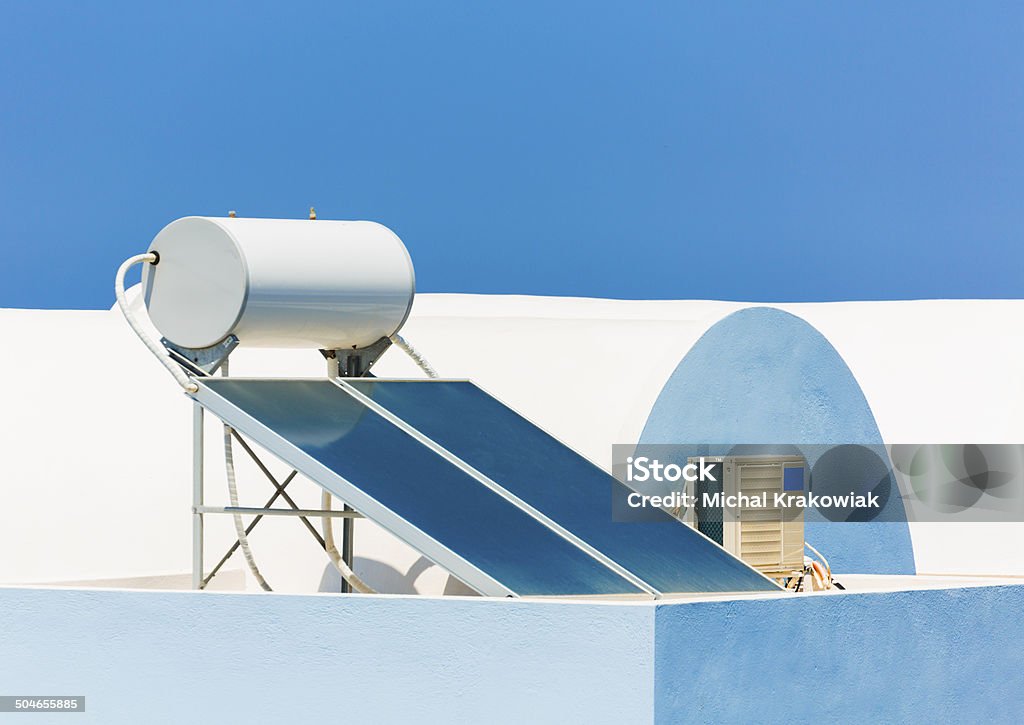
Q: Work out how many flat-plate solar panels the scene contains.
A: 2